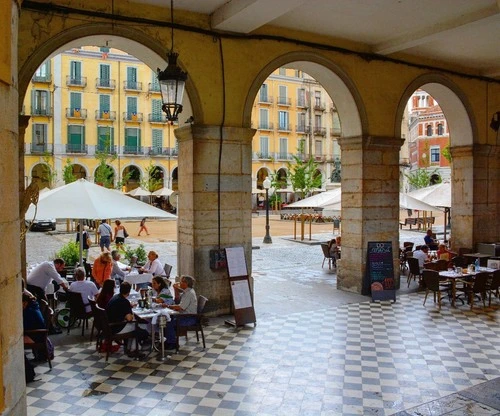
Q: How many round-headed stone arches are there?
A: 3